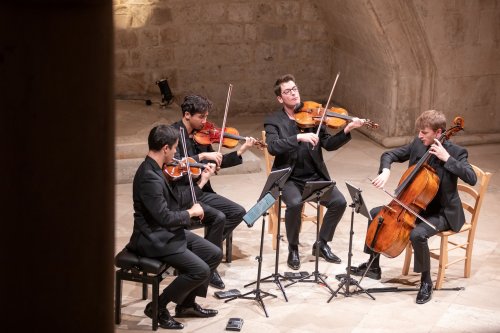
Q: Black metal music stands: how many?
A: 4